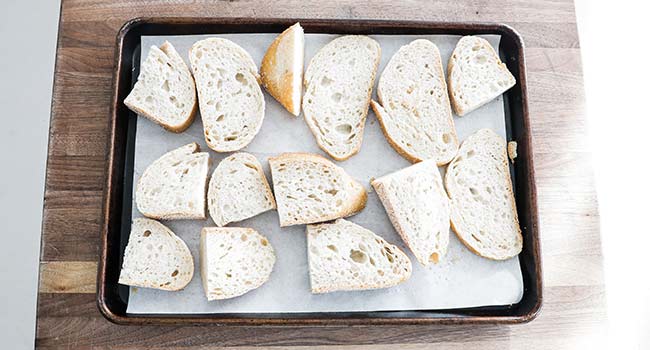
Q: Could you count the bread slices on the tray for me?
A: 14